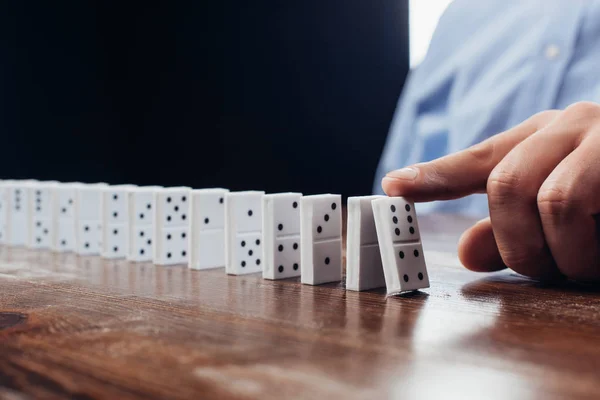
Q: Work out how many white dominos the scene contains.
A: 14